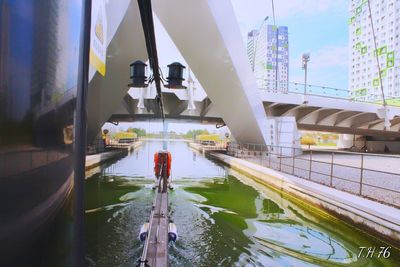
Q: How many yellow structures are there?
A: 2